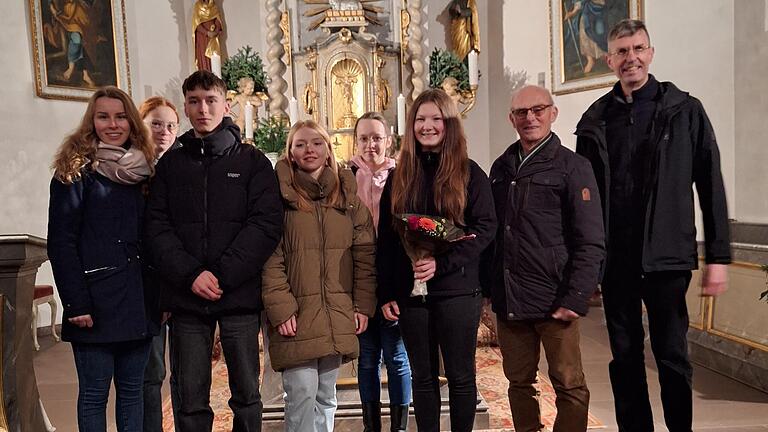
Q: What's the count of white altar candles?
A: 5